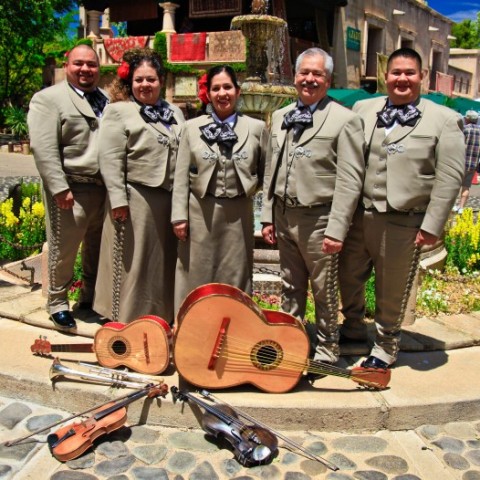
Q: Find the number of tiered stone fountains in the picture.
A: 1